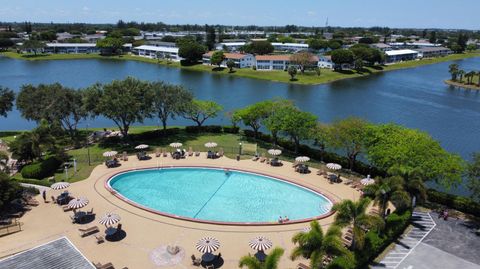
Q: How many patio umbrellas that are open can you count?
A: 13